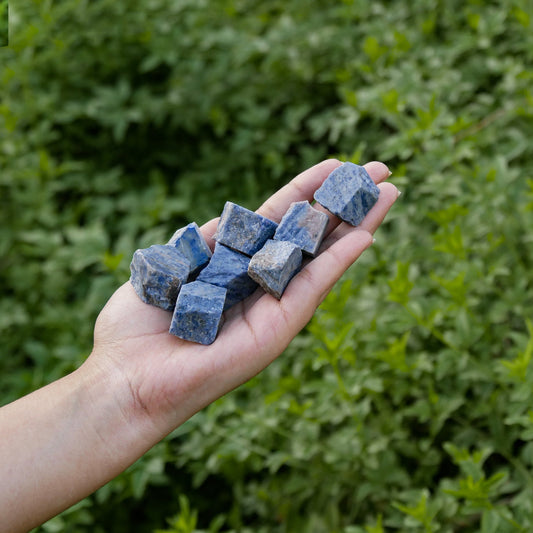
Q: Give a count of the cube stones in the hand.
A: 8